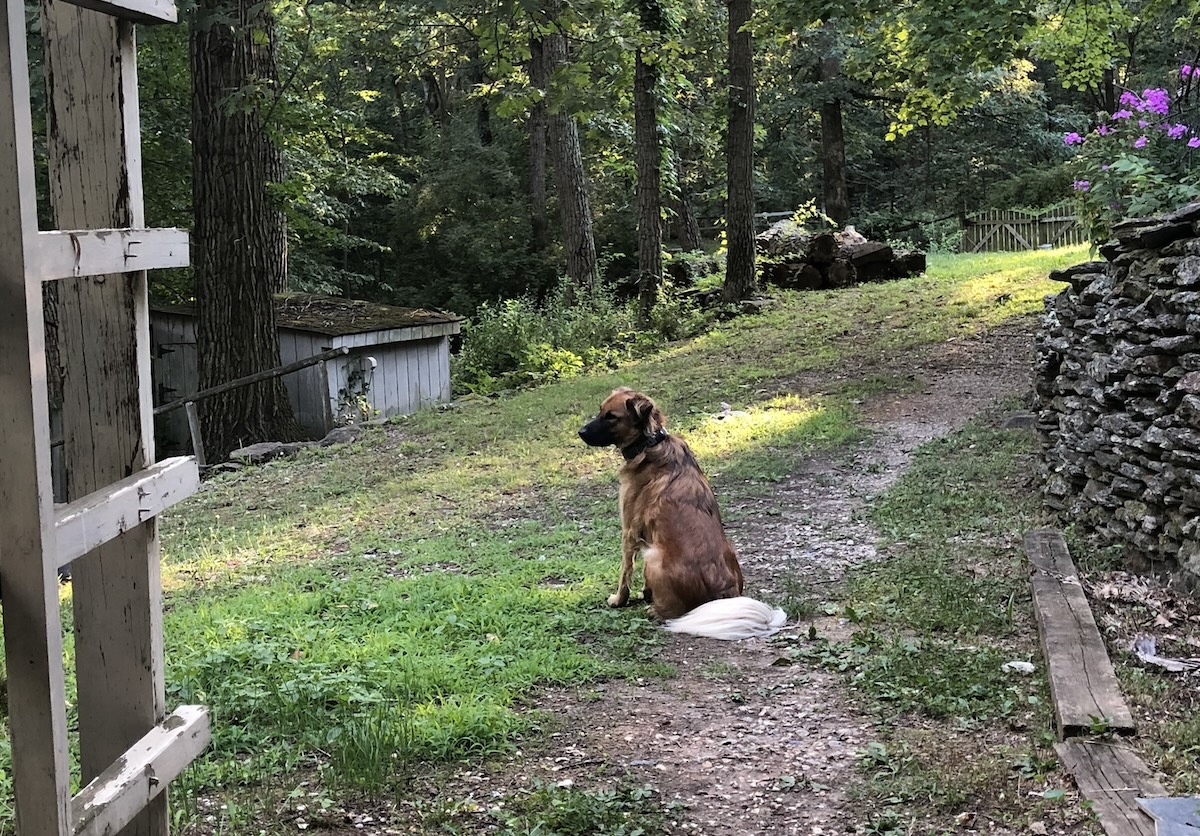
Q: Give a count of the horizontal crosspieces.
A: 4